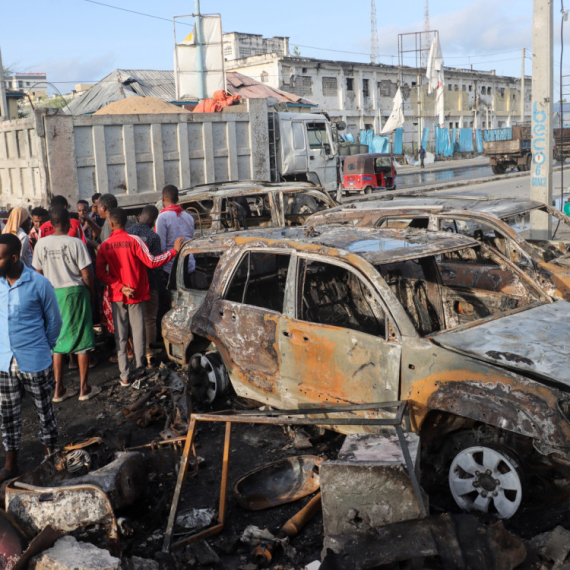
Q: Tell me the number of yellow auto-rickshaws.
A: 0